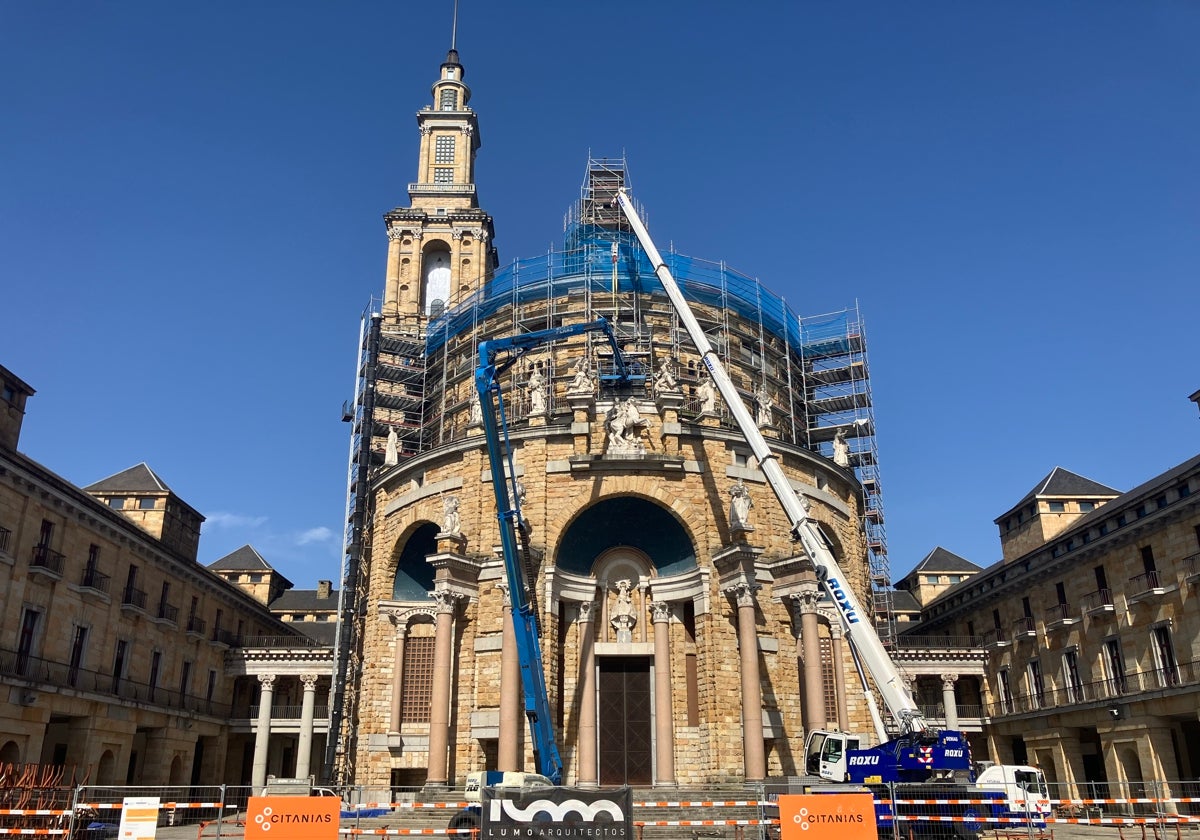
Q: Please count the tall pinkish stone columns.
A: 6